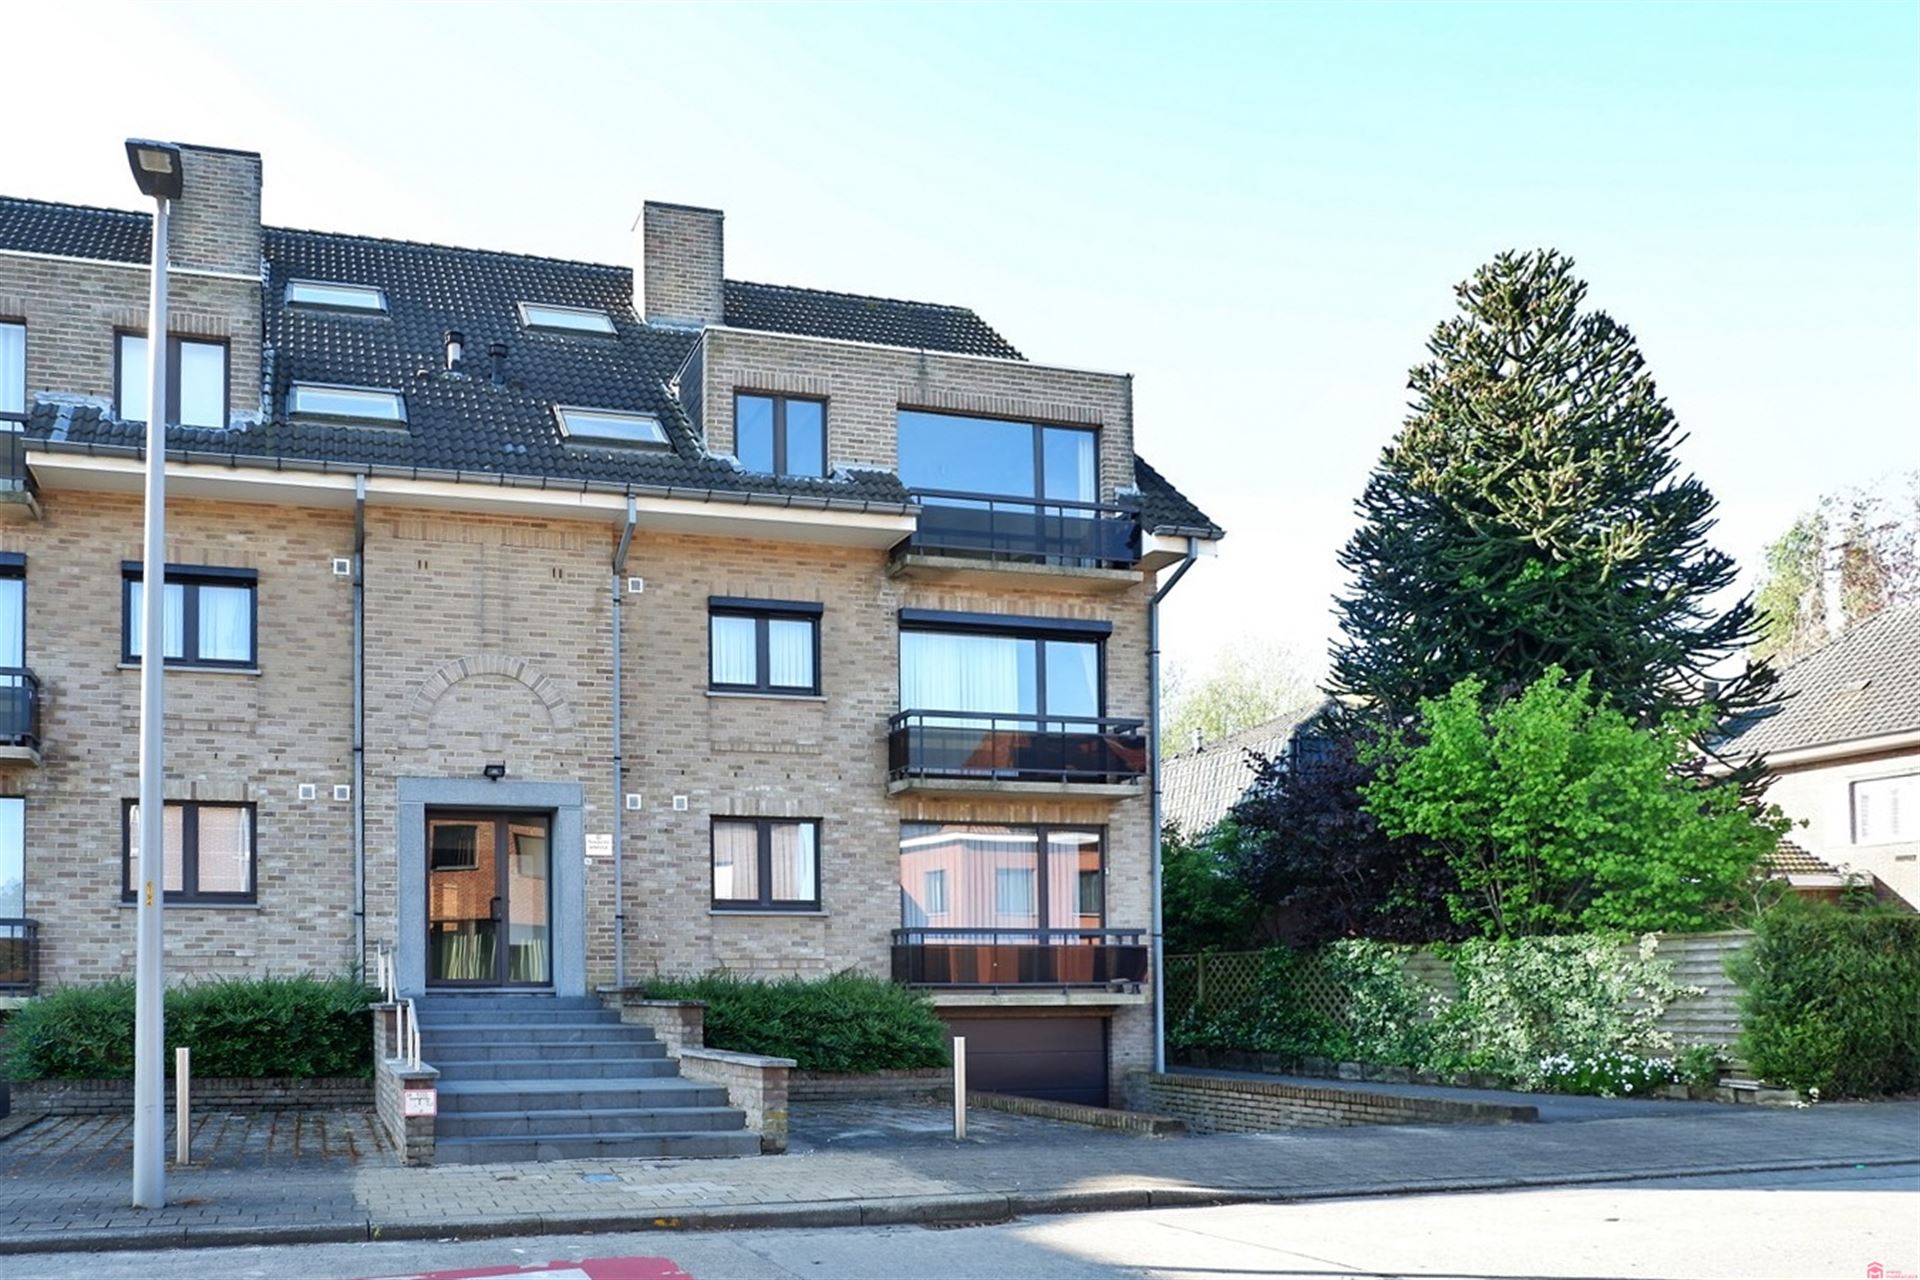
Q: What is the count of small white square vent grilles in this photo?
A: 6